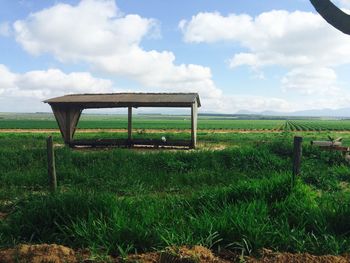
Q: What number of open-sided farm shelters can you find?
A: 1